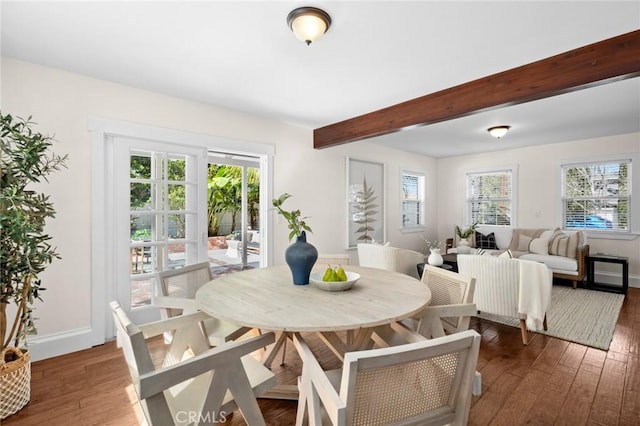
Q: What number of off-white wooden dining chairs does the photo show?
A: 5